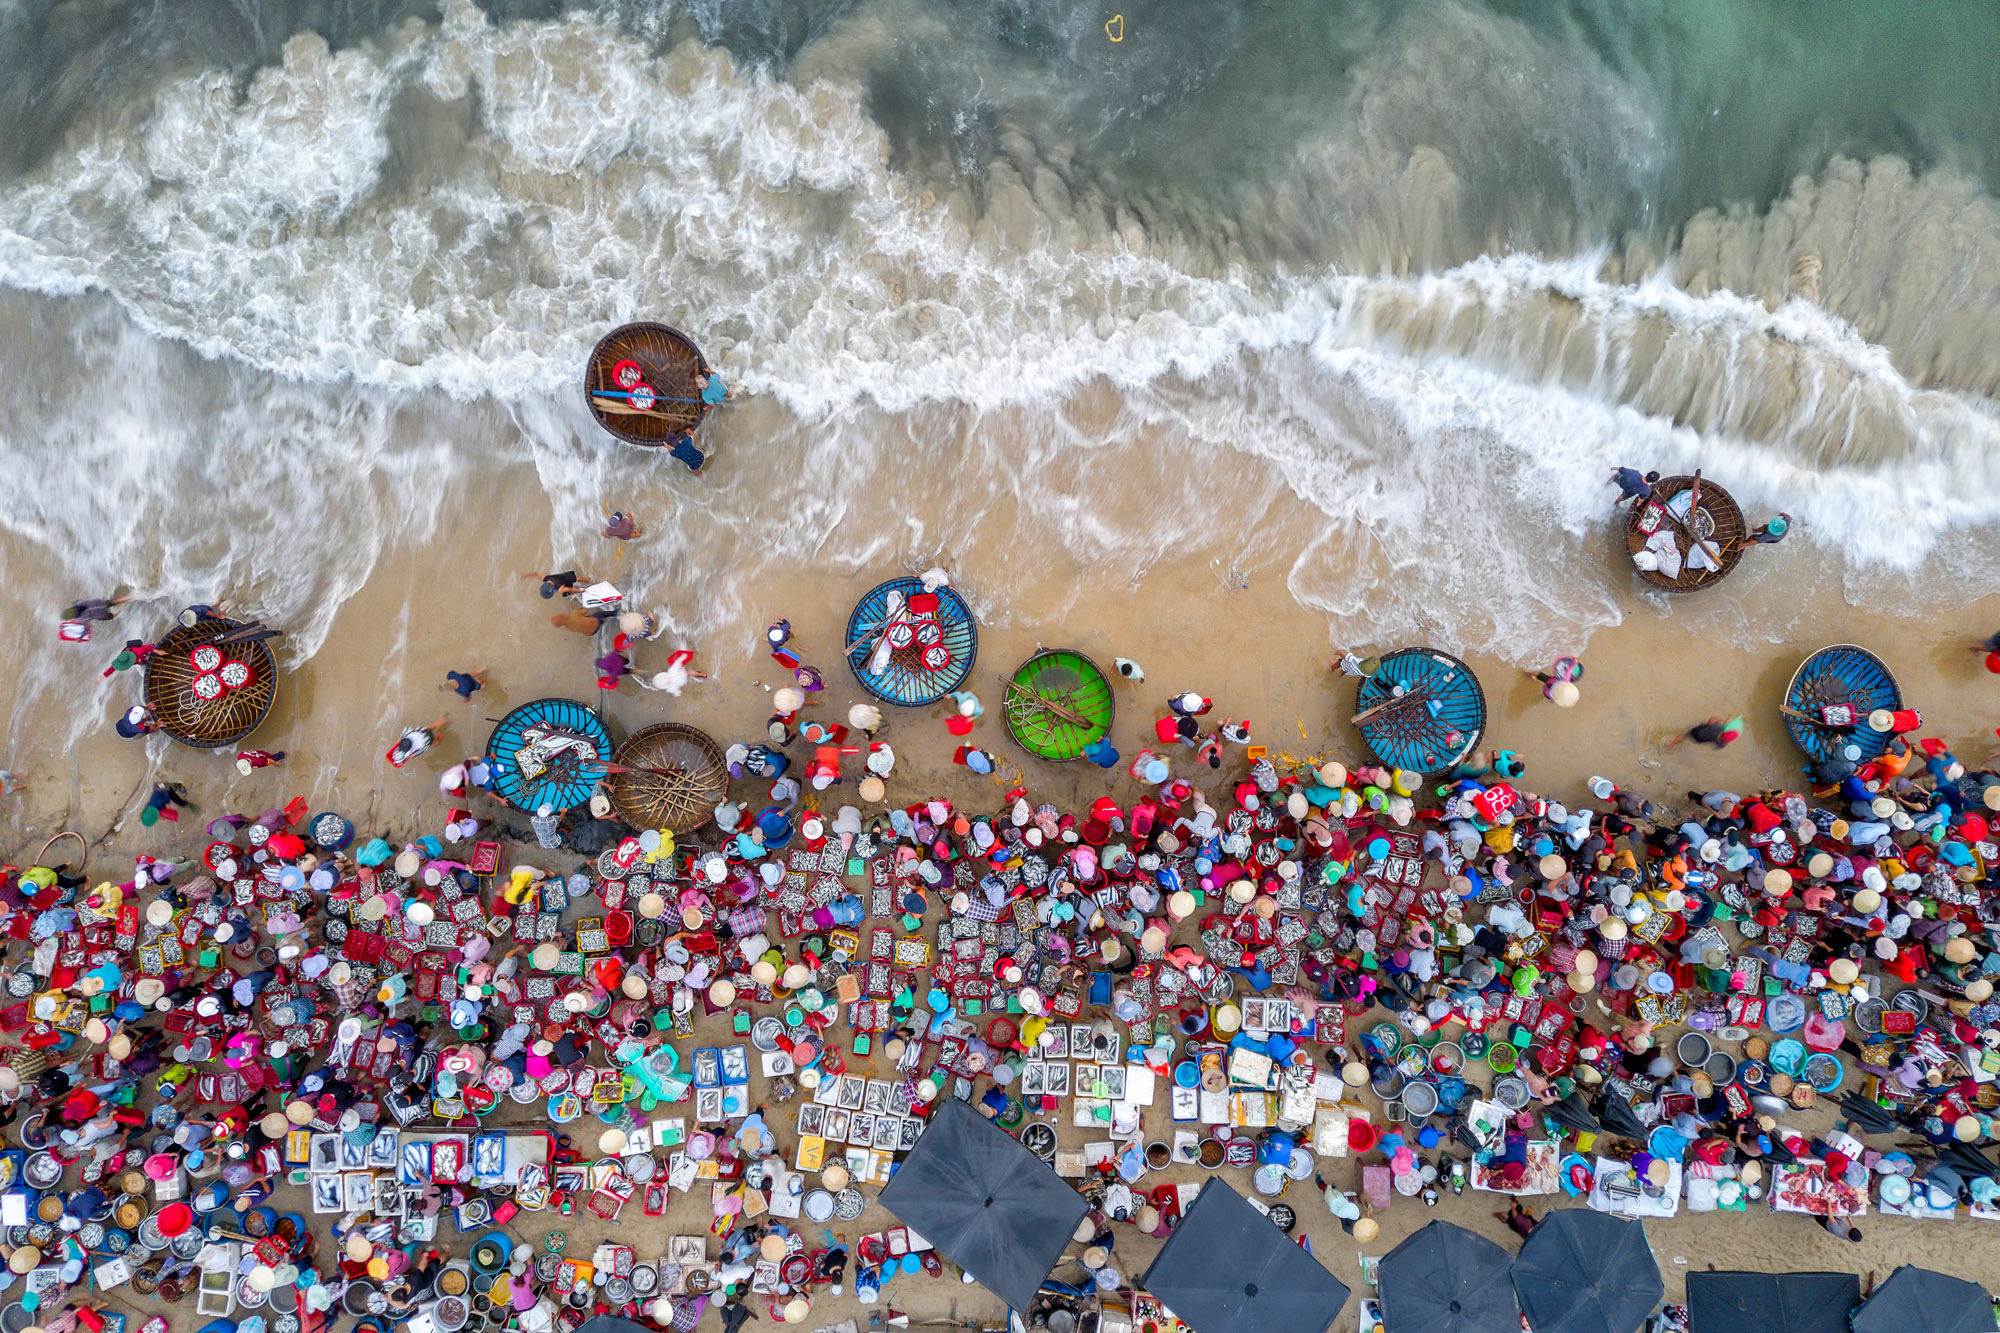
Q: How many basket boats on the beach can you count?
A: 9